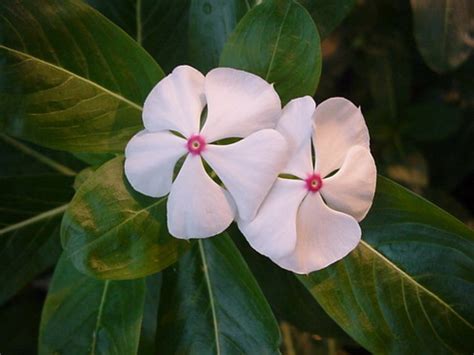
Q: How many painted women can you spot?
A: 0